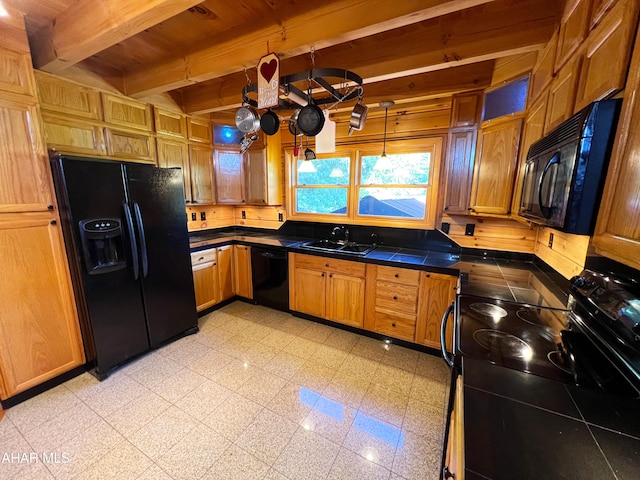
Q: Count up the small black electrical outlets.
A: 7